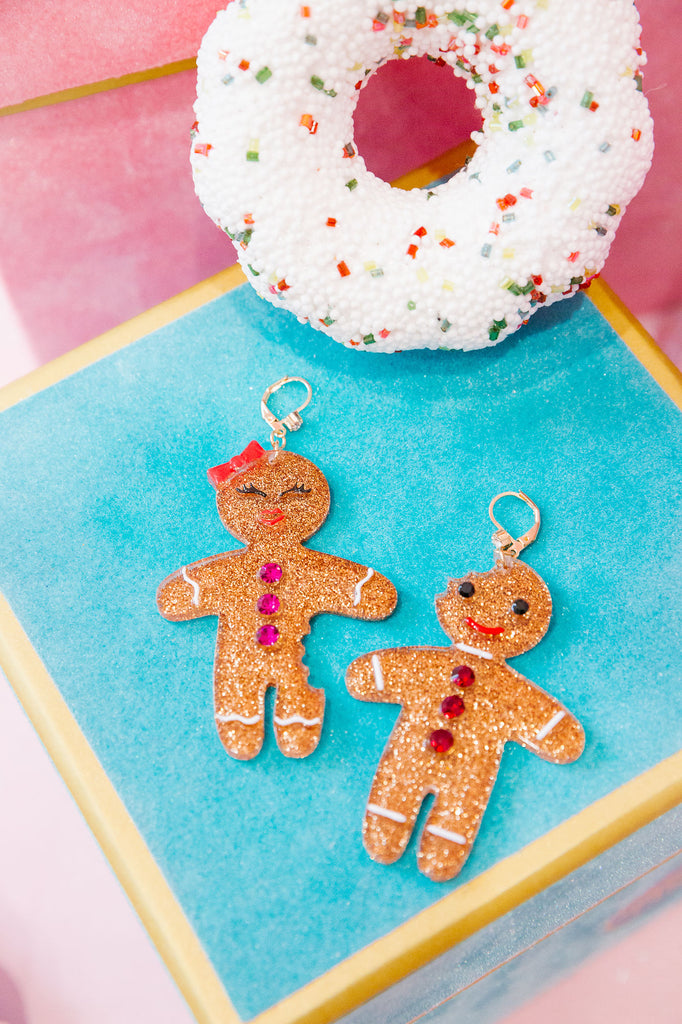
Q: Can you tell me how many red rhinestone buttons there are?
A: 3